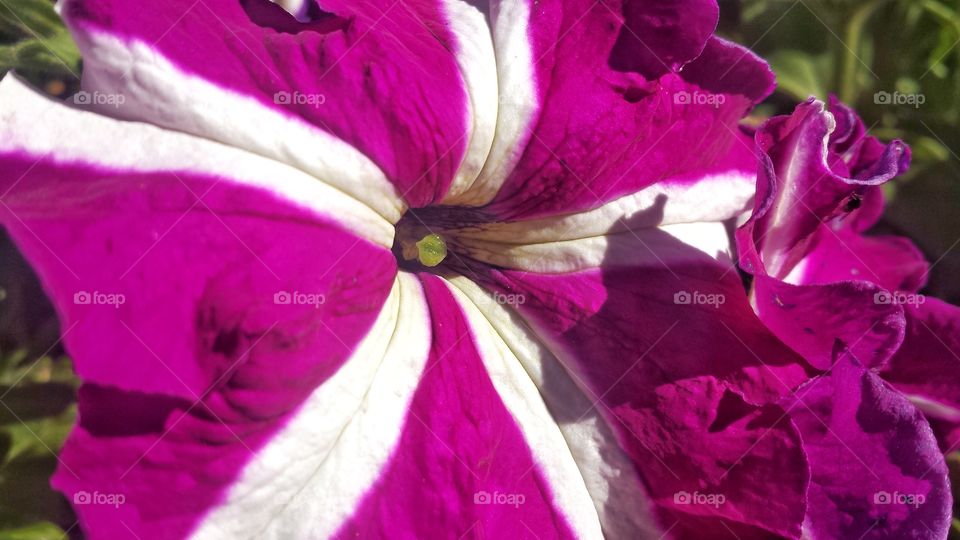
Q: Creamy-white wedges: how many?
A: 5